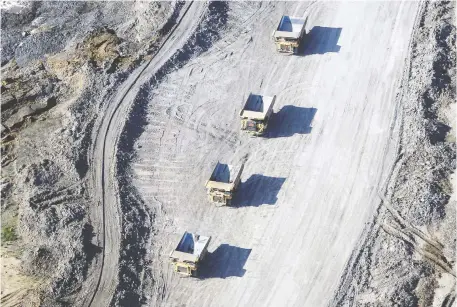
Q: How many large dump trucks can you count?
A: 4